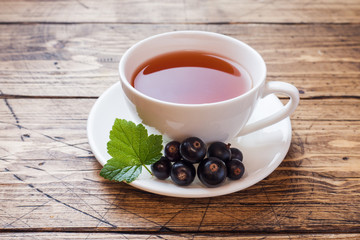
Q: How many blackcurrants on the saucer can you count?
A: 8